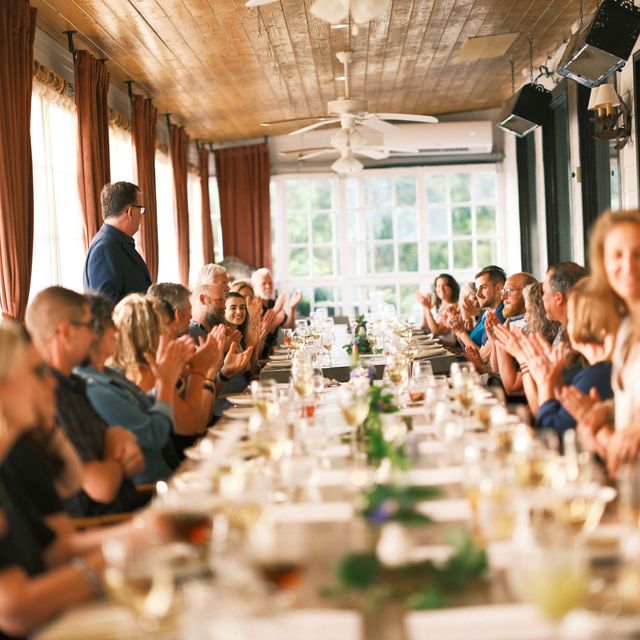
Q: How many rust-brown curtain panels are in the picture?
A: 6